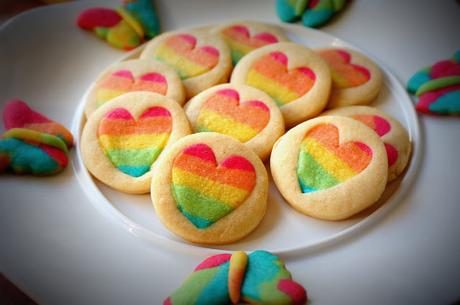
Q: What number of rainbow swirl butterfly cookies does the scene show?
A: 5